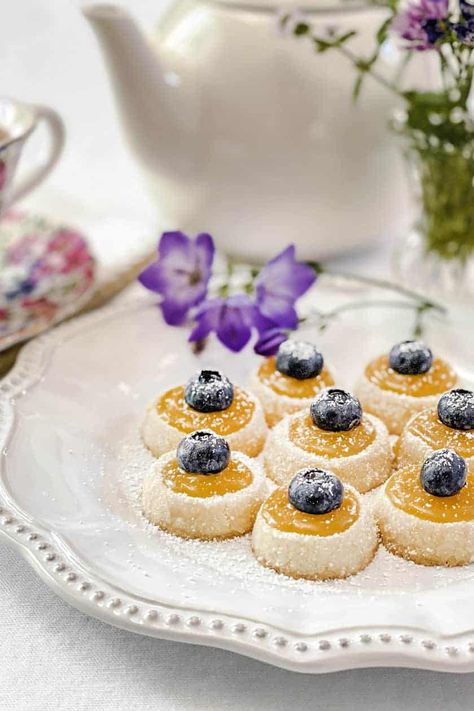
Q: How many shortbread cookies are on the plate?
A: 8